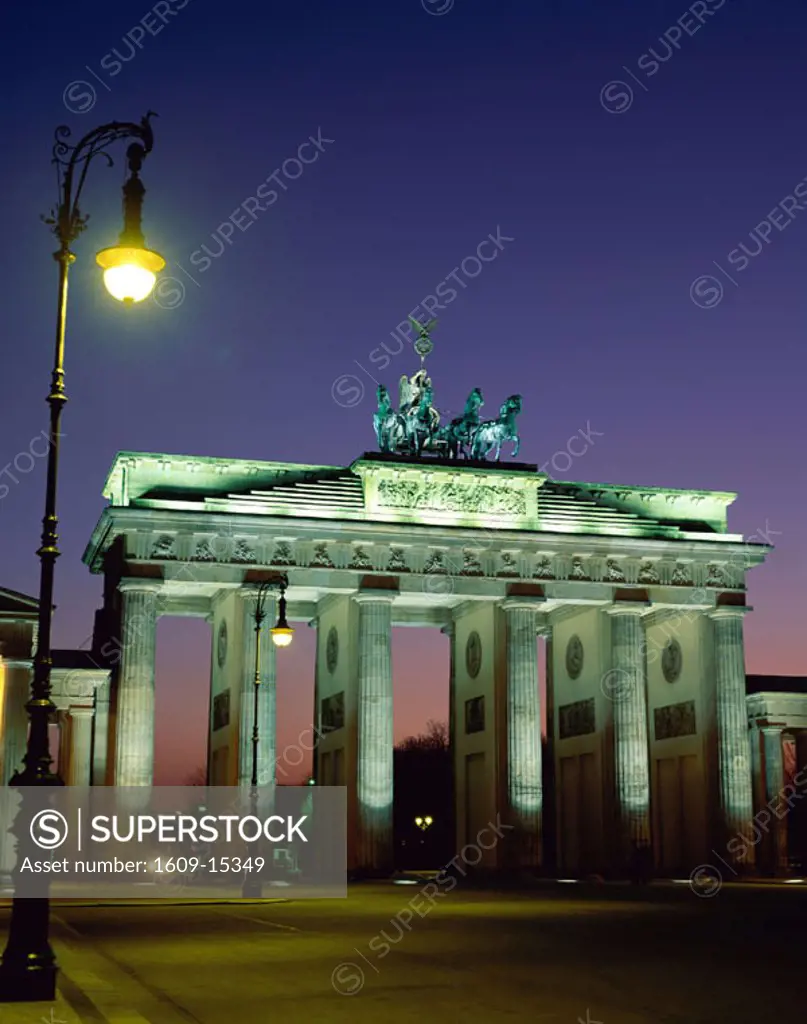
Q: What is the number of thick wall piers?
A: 5